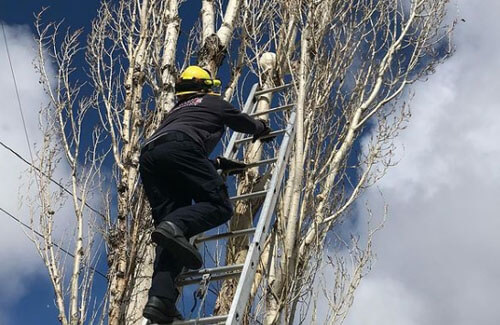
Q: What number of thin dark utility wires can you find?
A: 3